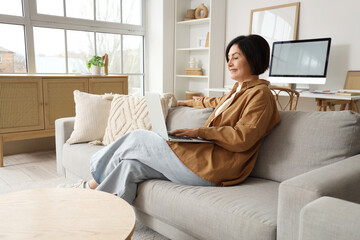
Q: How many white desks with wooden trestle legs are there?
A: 1